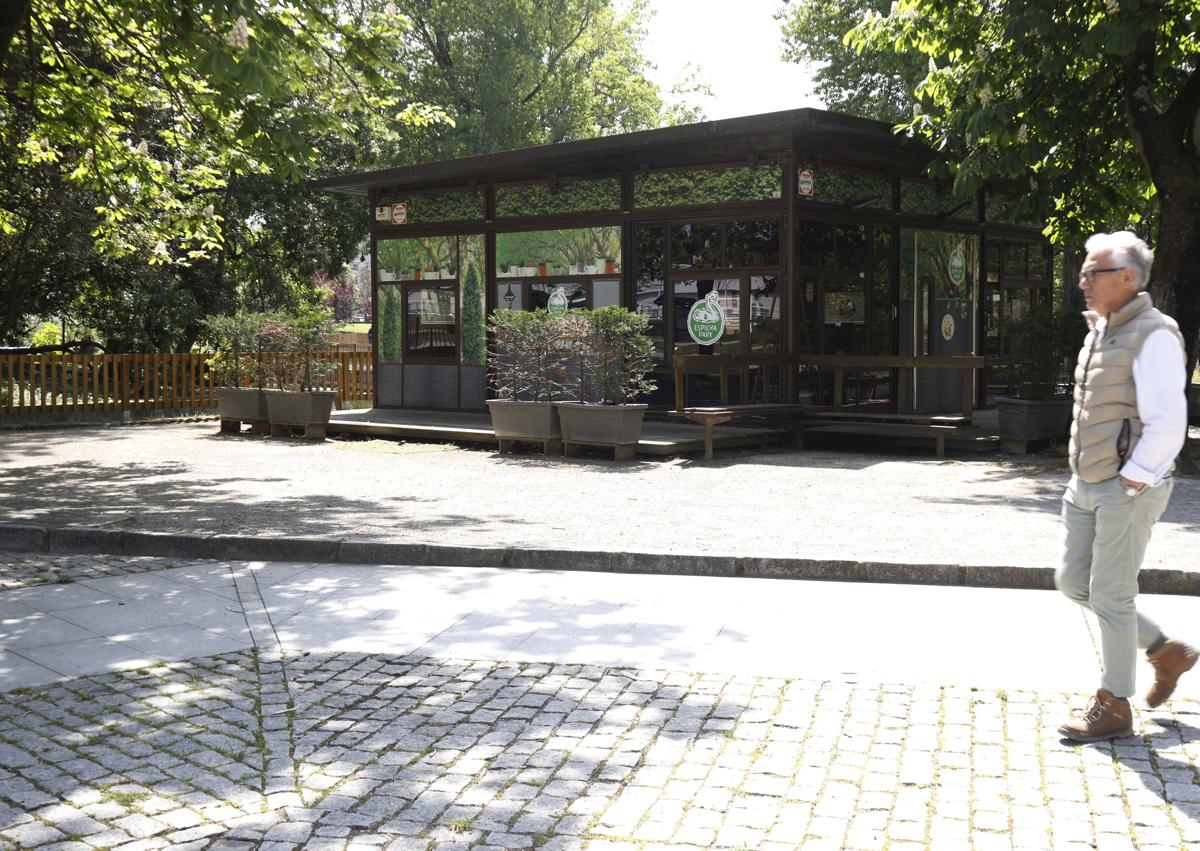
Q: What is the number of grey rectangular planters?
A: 5